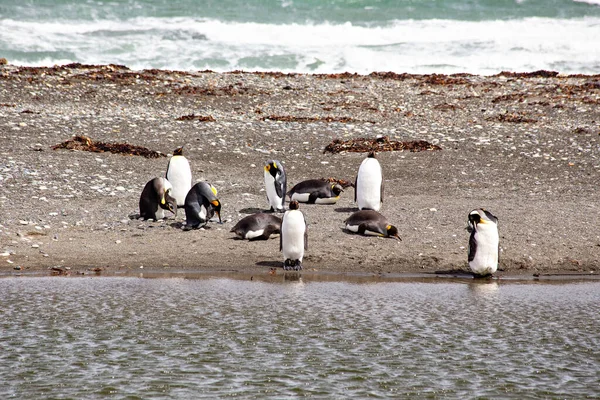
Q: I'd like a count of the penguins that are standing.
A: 7